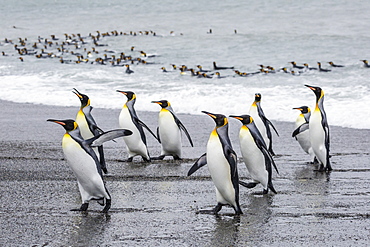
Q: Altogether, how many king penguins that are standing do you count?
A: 9